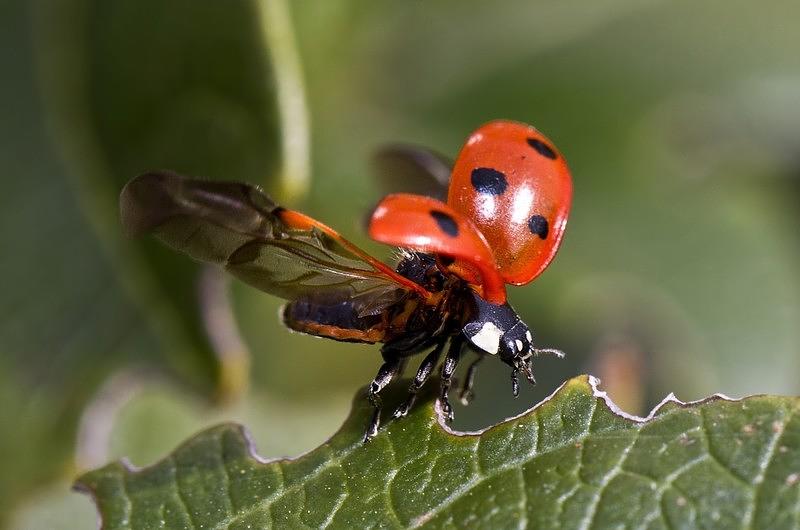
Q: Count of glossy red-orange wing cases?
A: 2